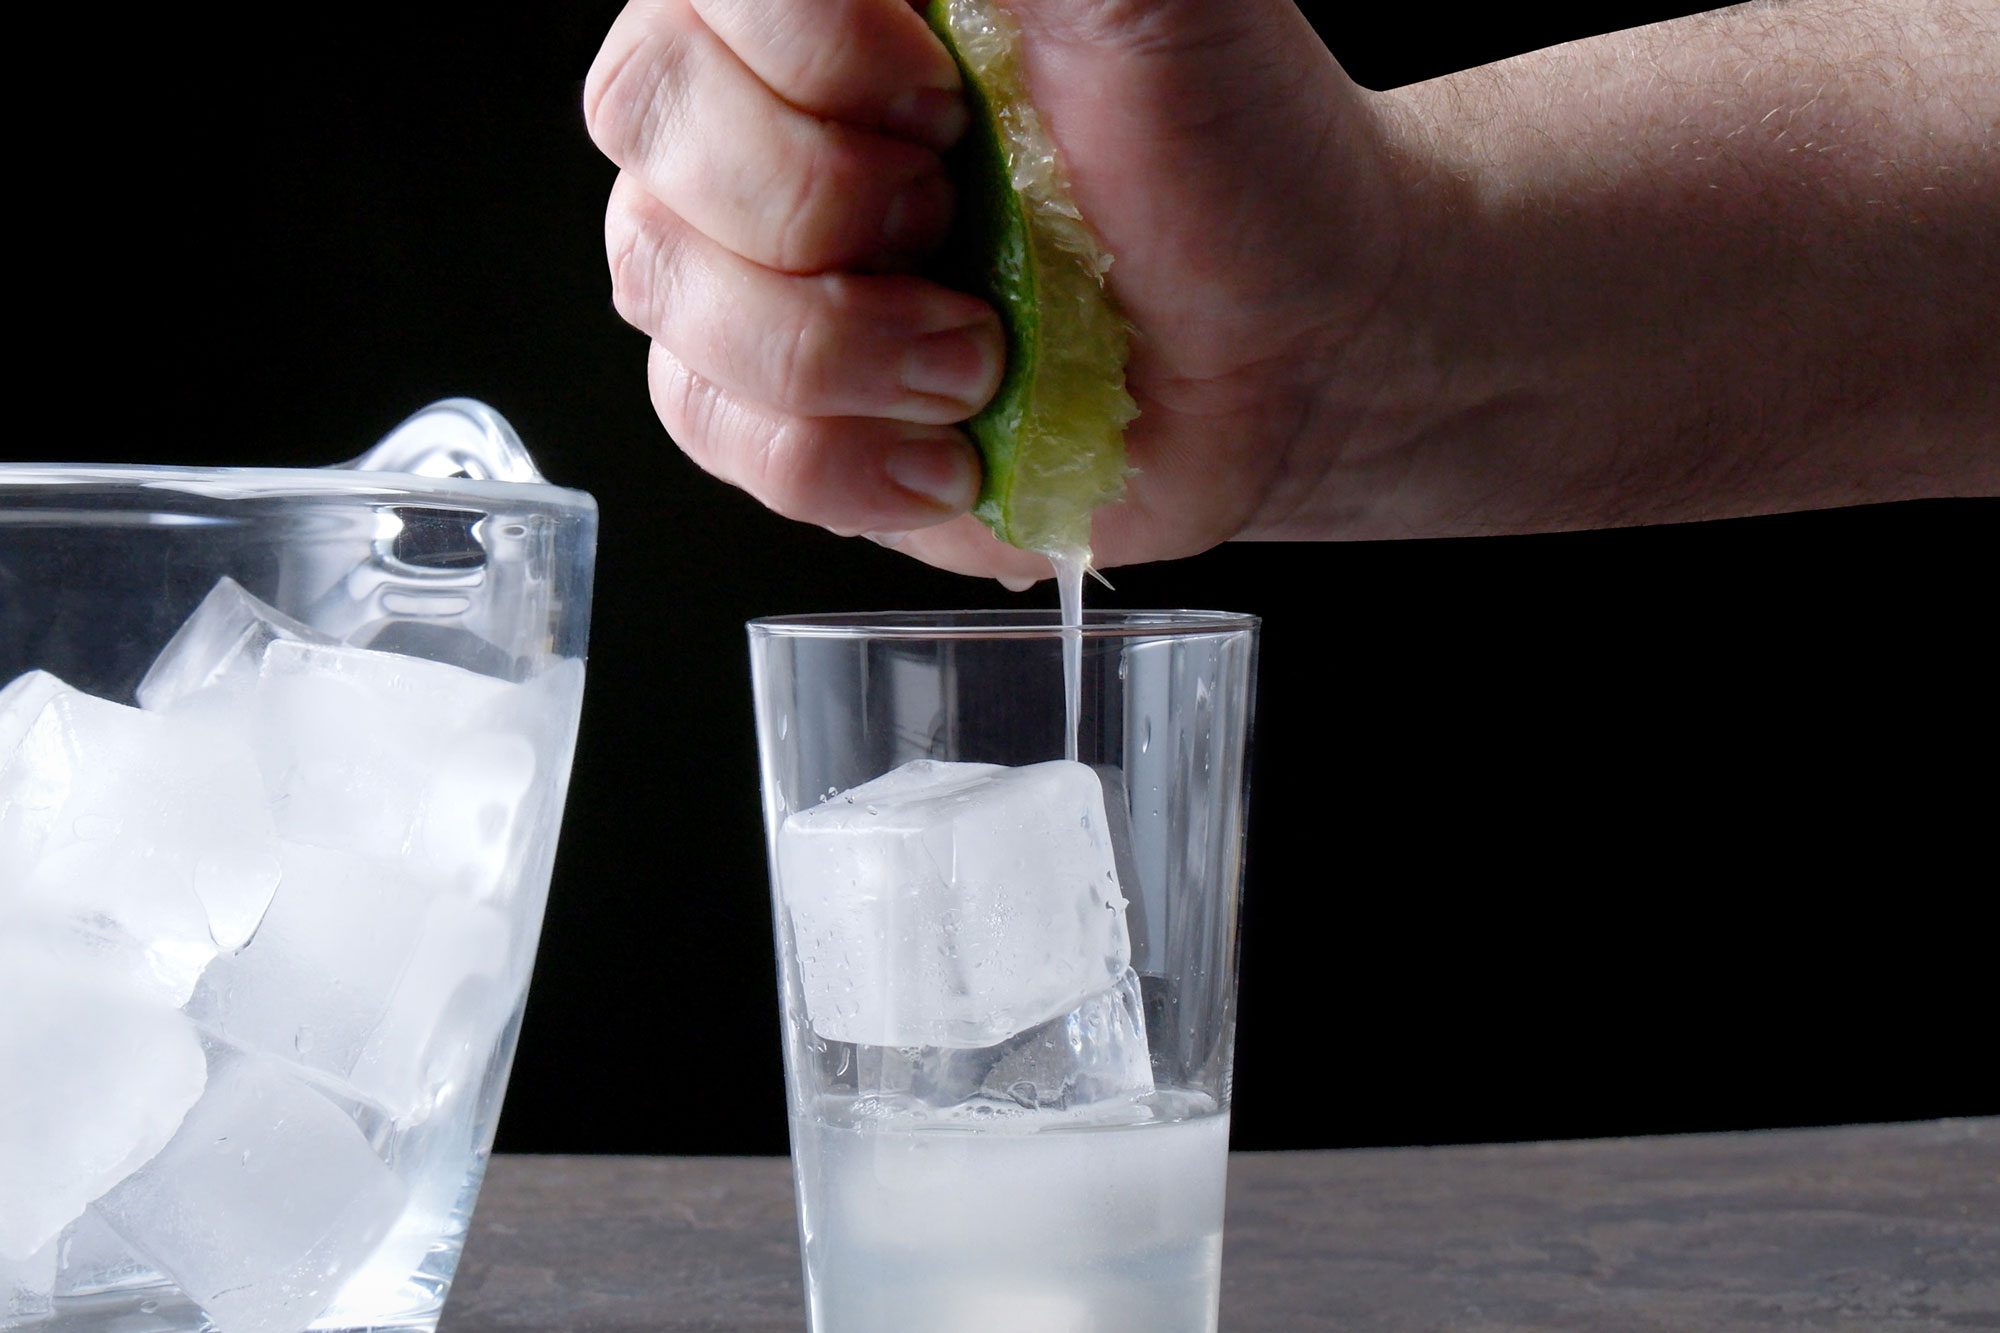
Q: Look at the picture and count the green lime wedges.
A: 1